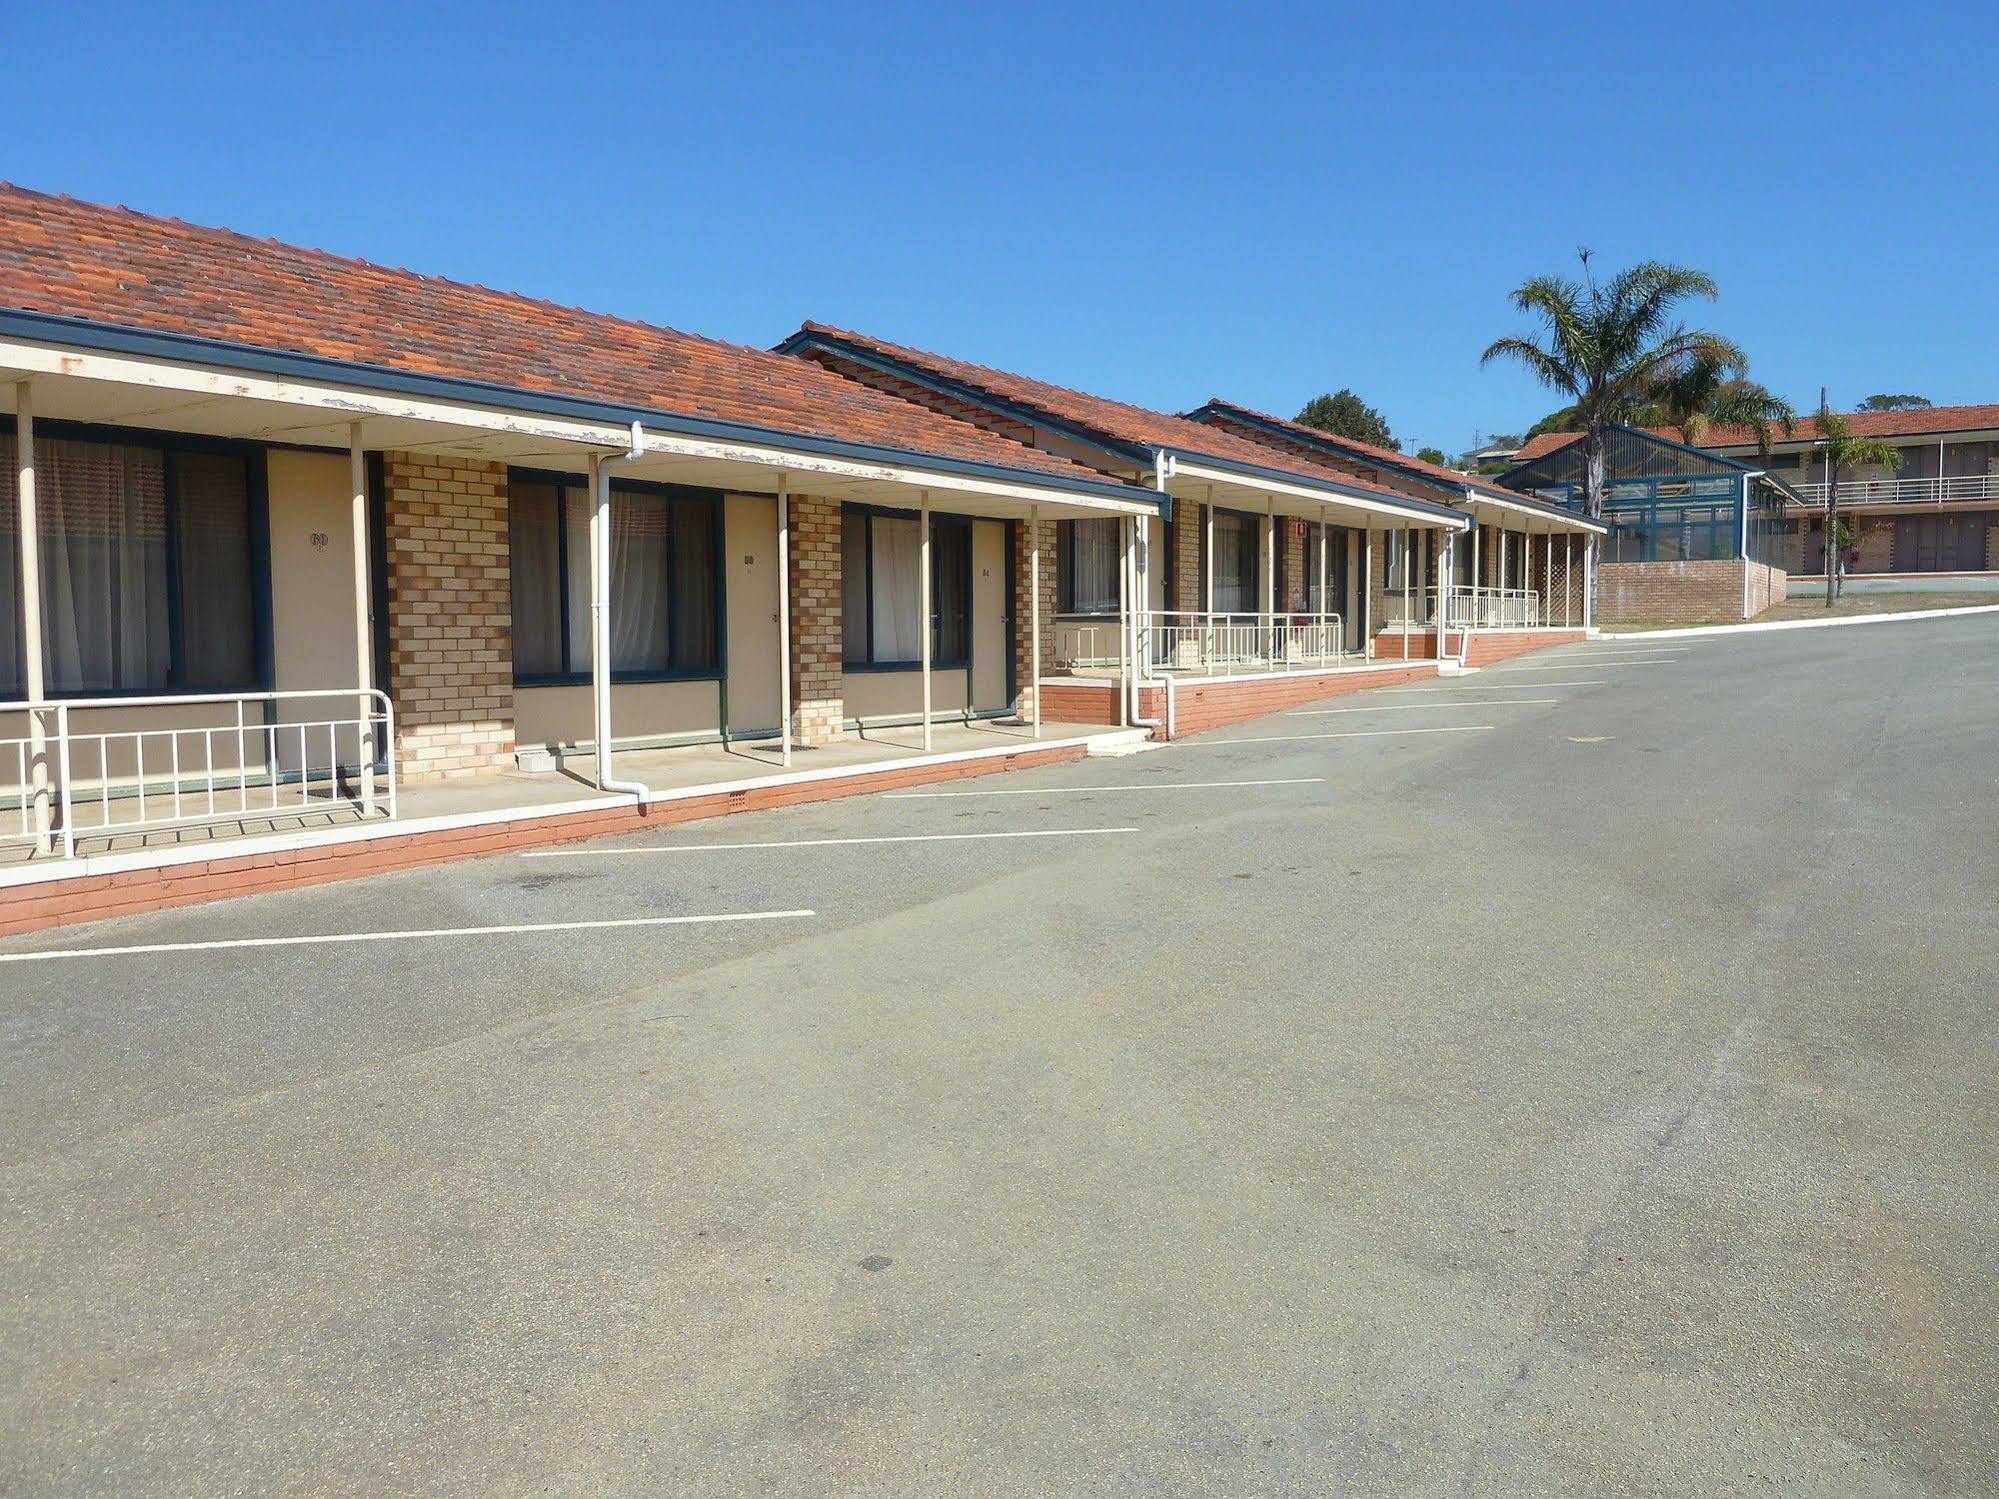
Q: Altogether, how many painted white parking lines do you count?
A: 9